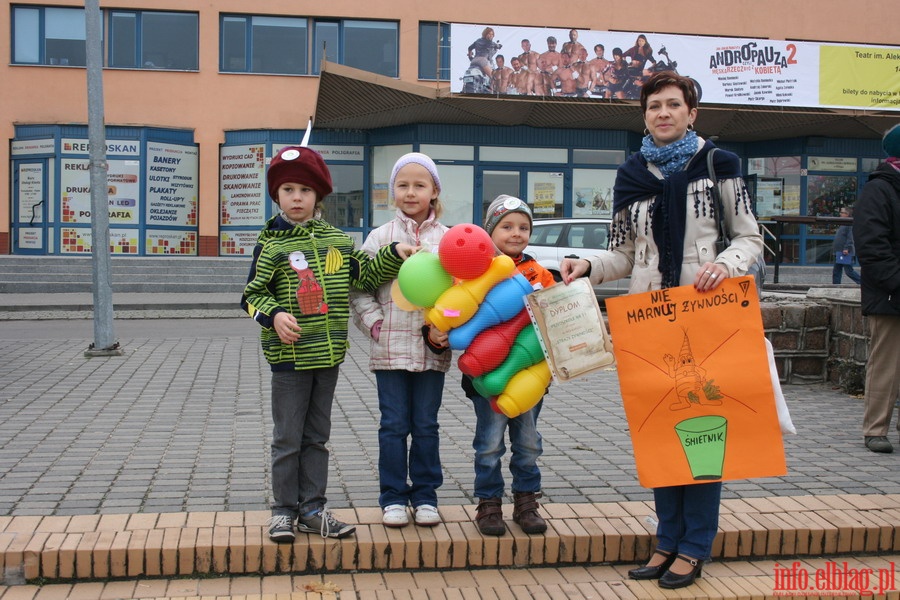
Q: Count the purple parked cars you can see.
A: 0